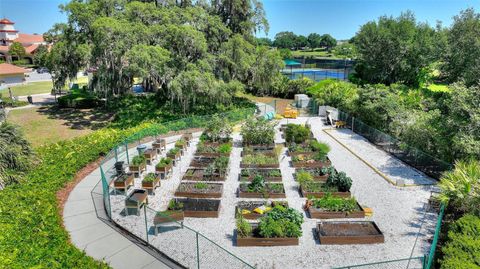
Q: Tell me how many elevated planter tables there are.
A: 11